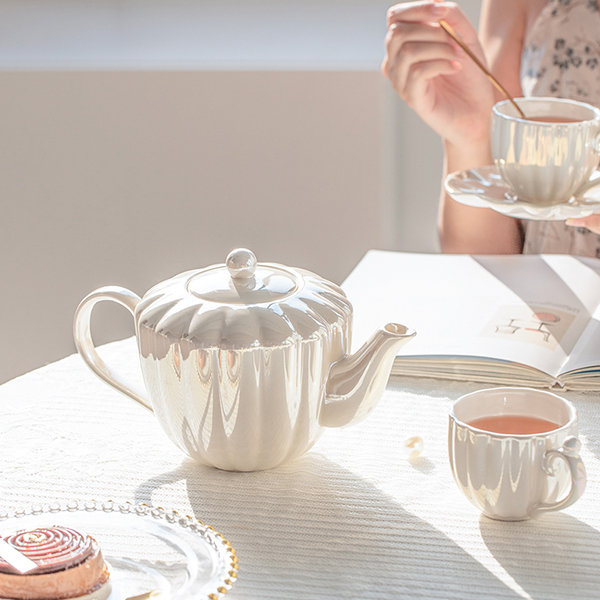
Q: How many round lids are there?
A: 1